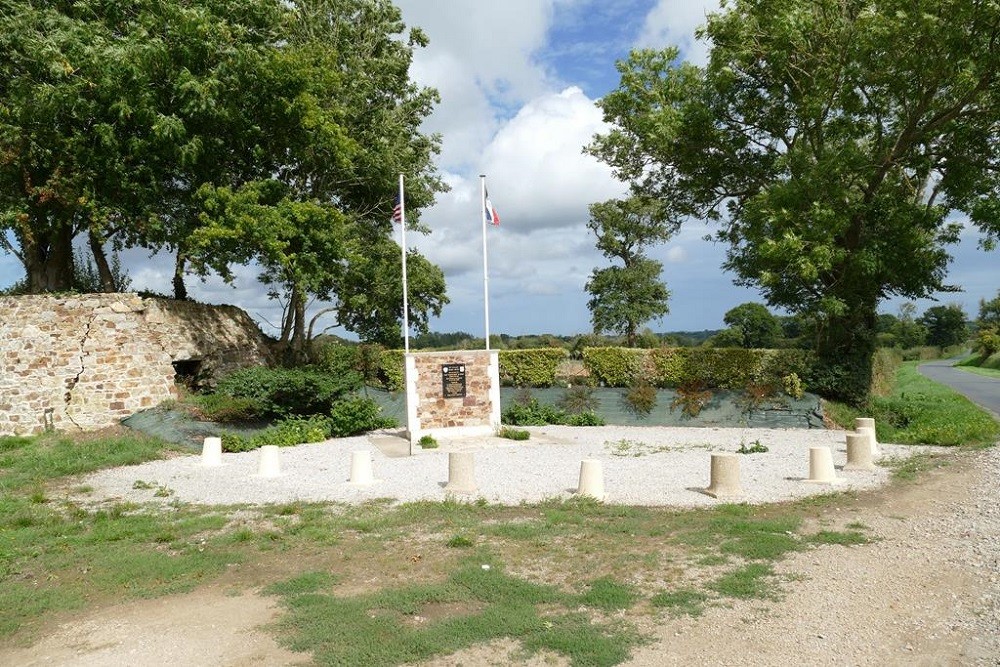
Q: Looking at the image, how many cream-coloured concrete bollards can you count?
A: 10